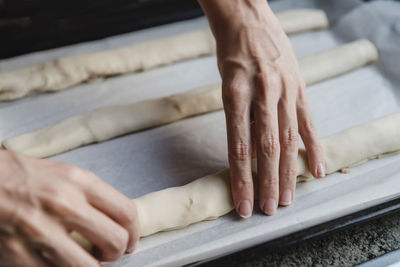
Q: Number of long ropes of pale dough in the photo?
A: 3